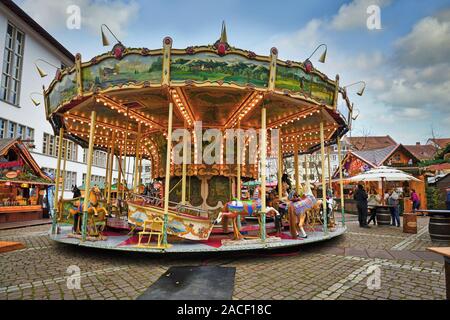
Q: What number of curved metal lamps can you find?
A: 7